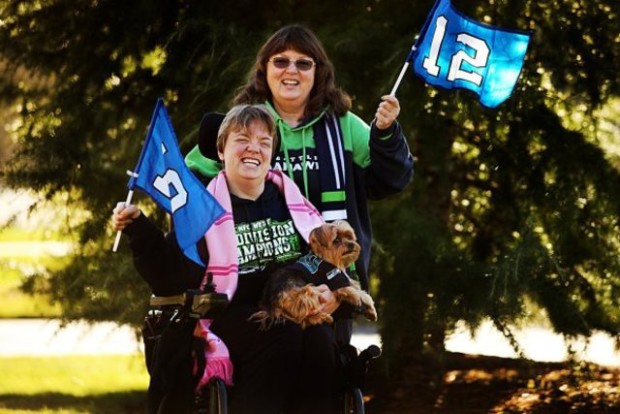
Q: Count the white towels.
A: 0